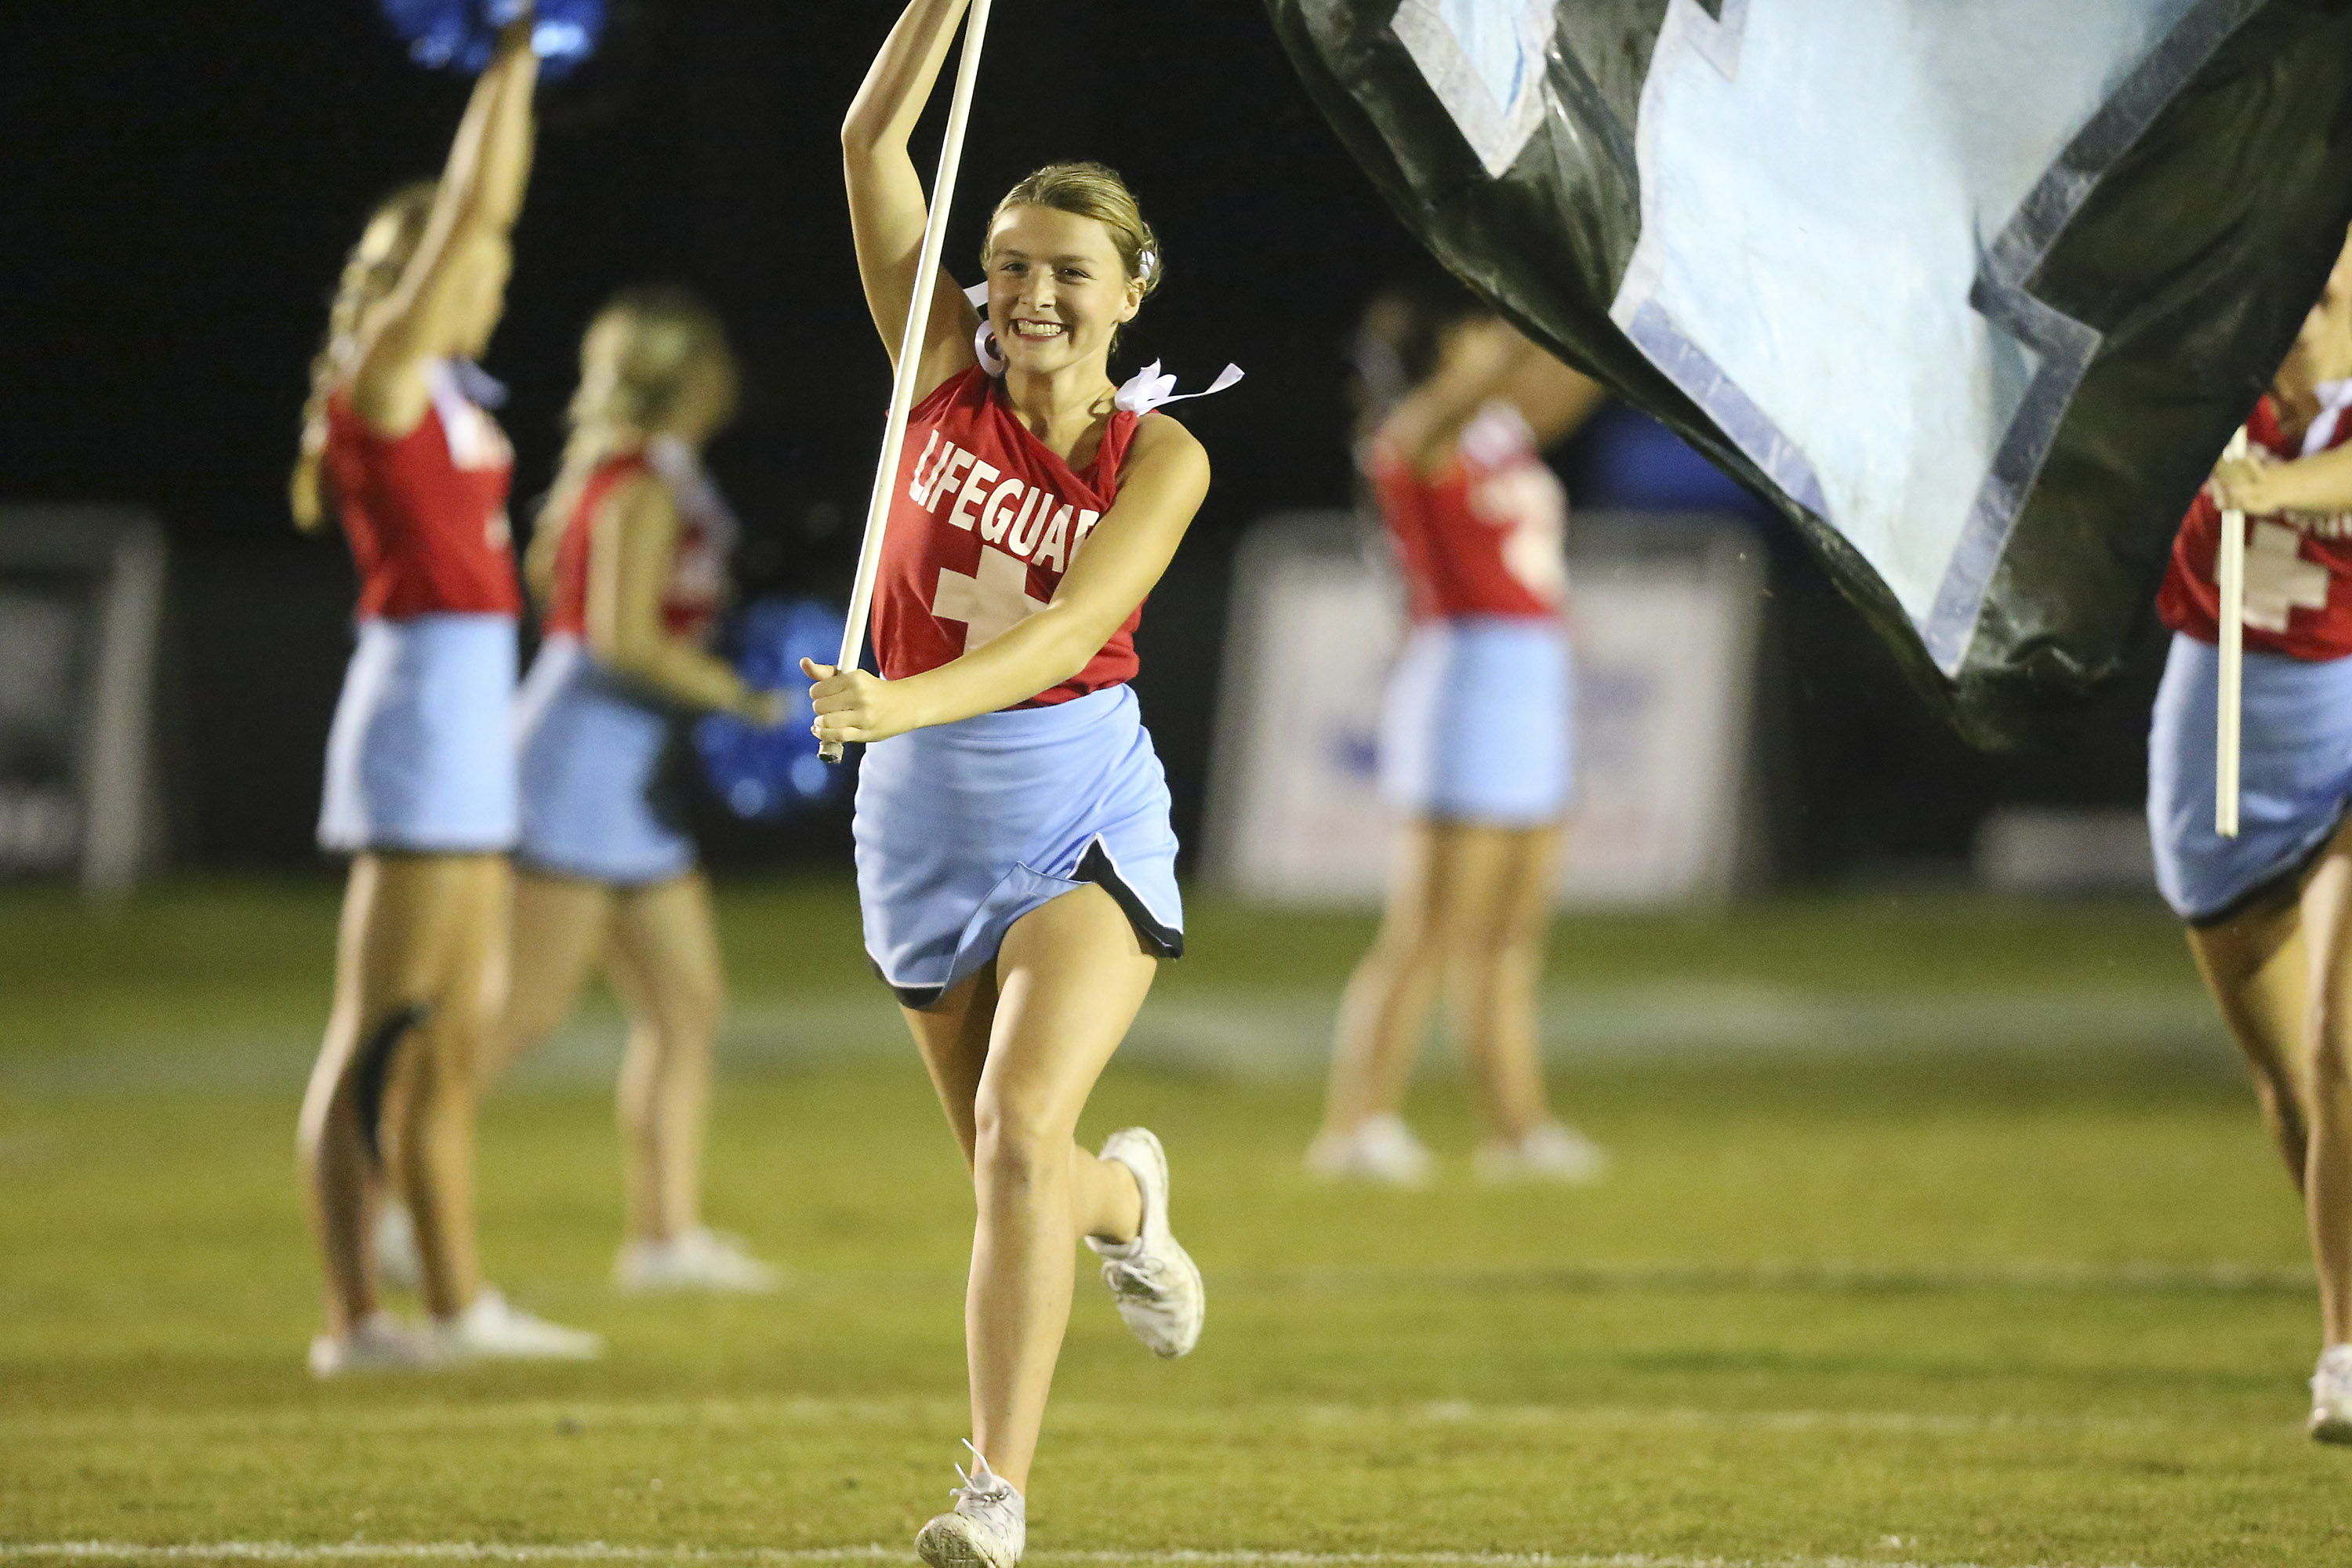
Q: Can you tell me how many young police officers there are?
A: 0